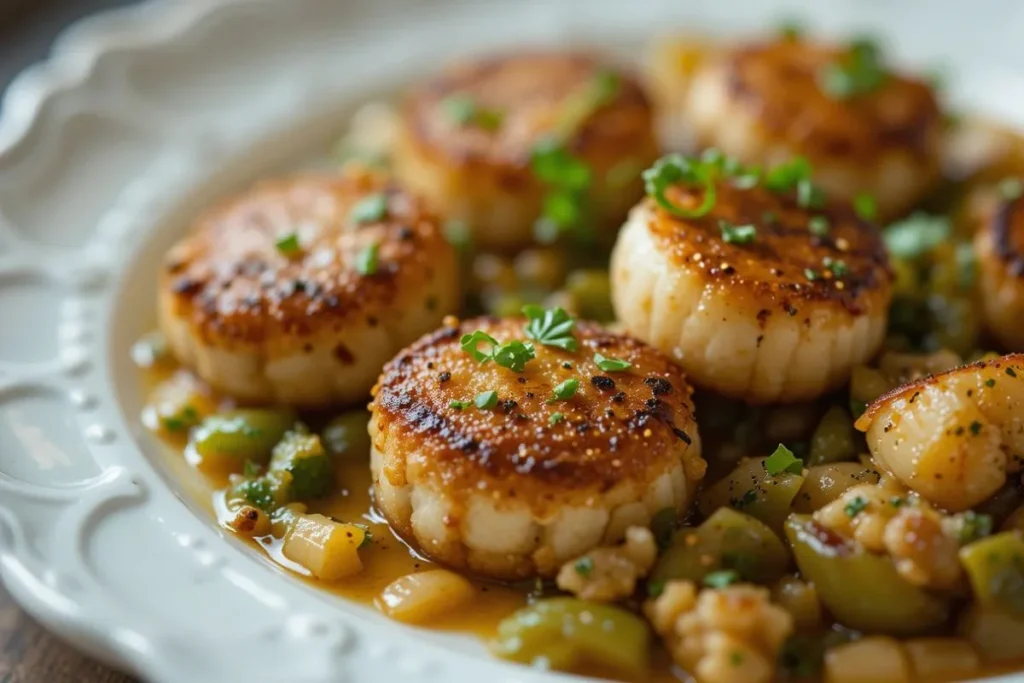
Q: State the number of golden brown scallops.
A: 7